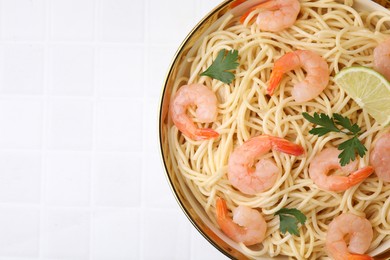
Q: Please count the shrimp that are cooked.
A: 9